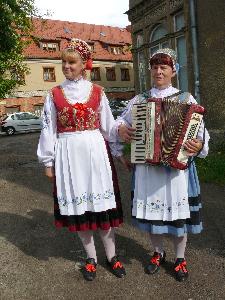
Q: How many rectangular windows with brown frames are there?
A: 4